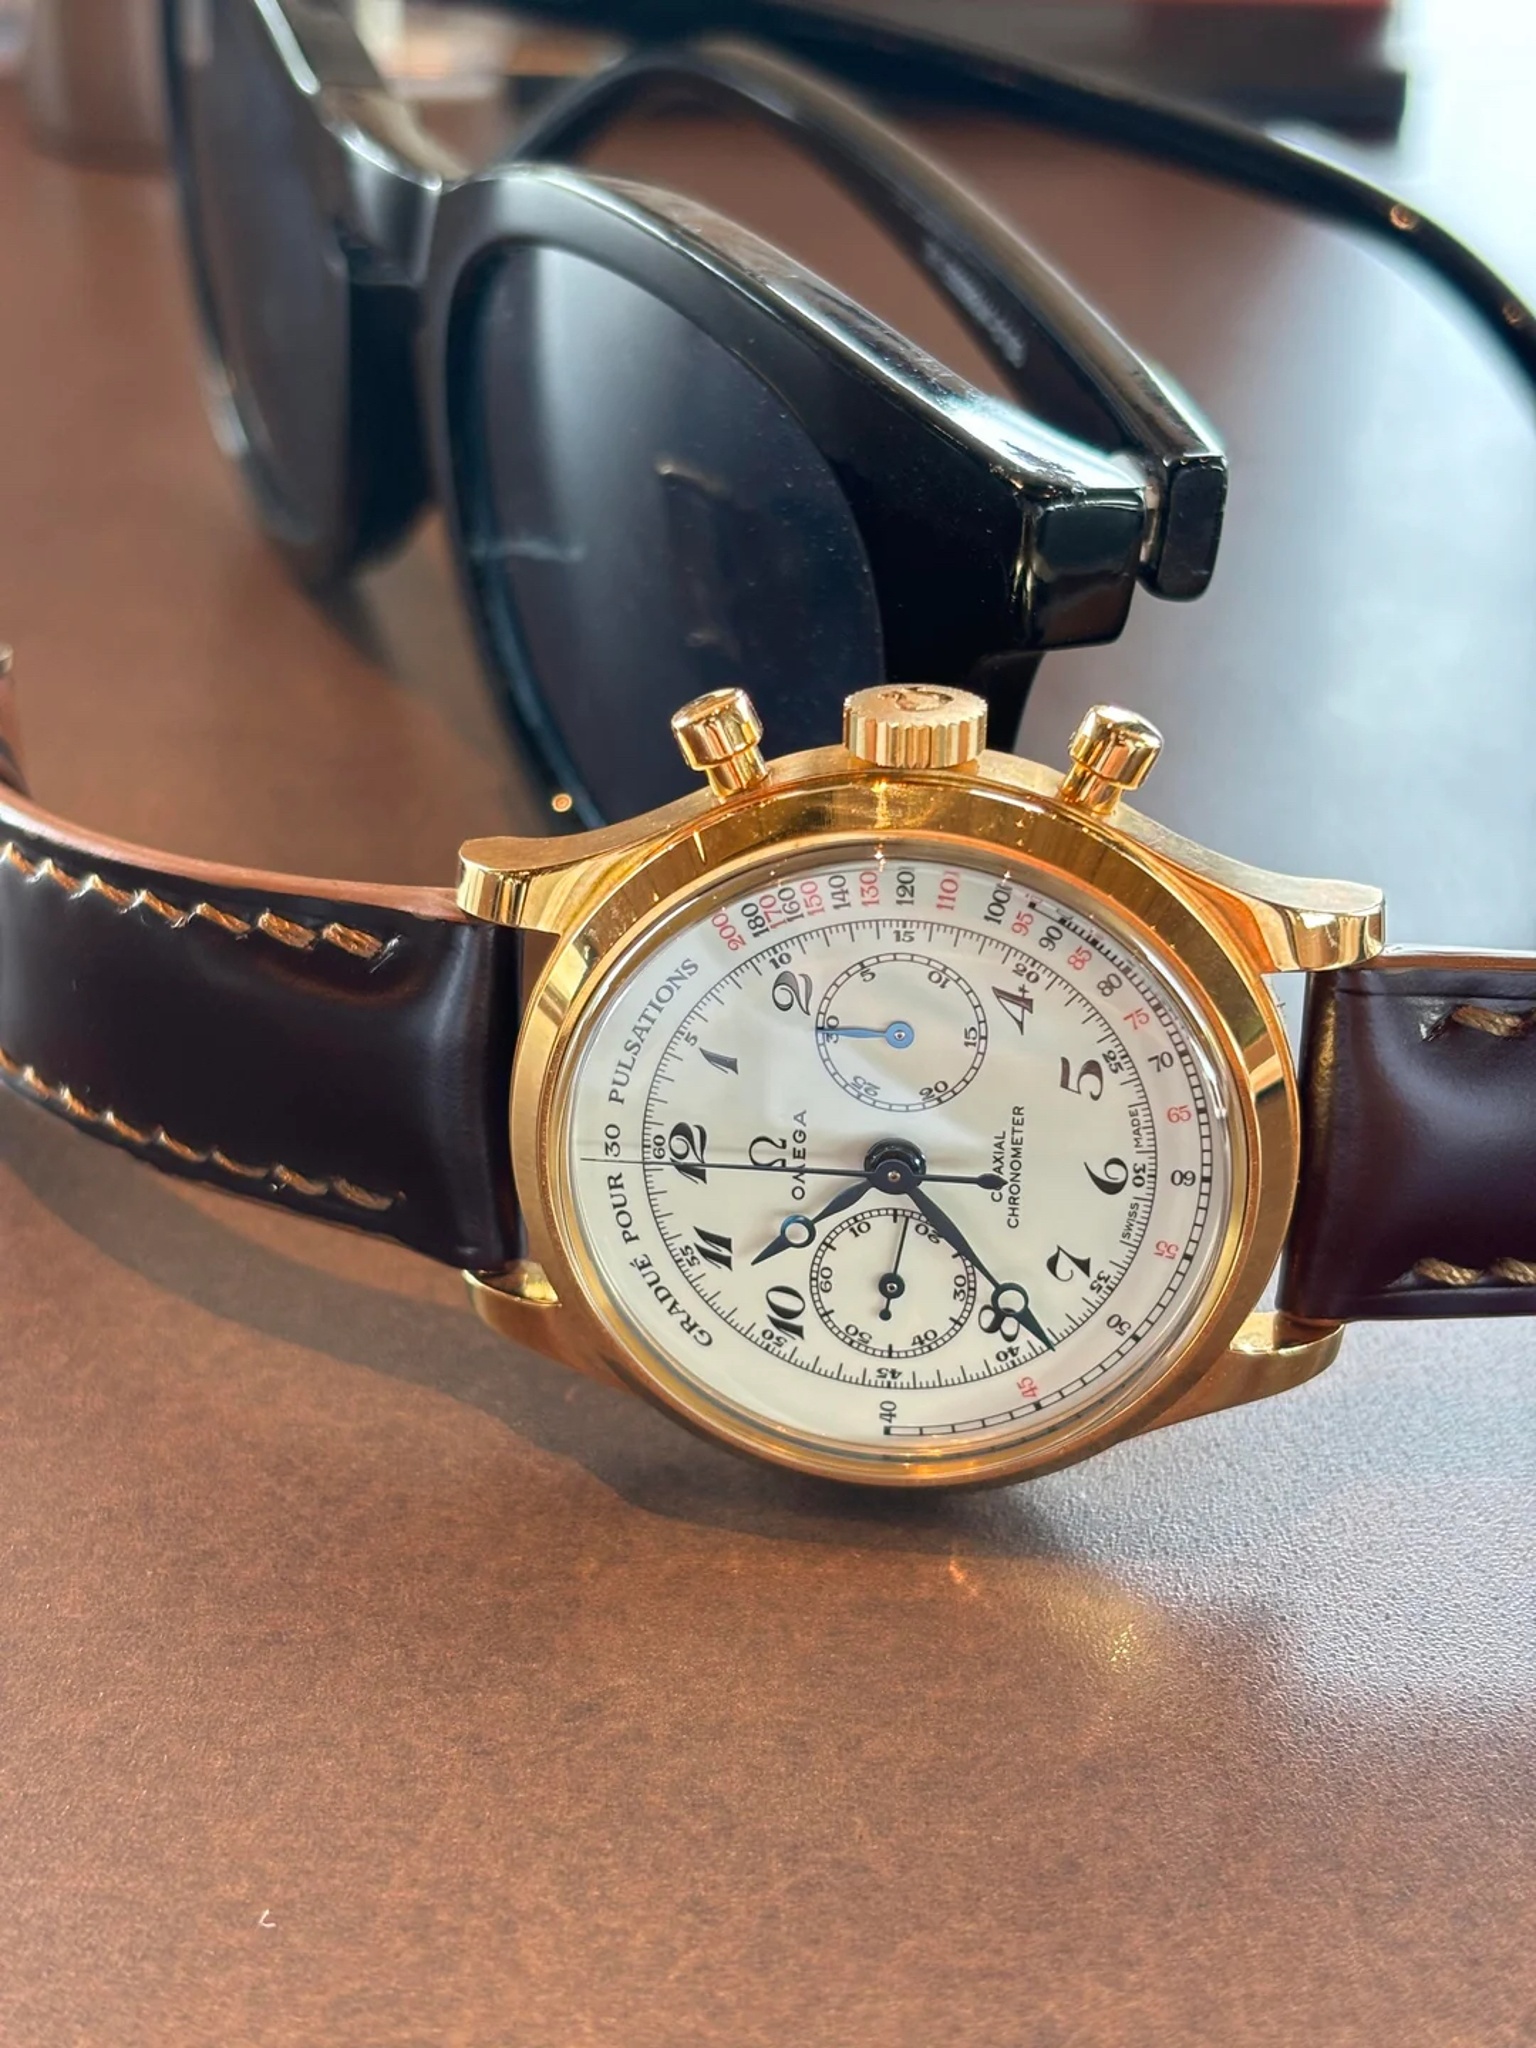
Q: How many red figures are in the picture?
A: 11